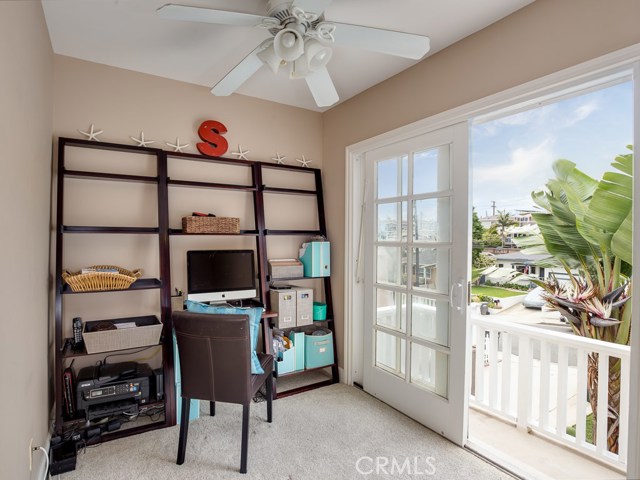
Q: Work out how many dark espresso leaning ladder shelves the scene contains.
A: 3